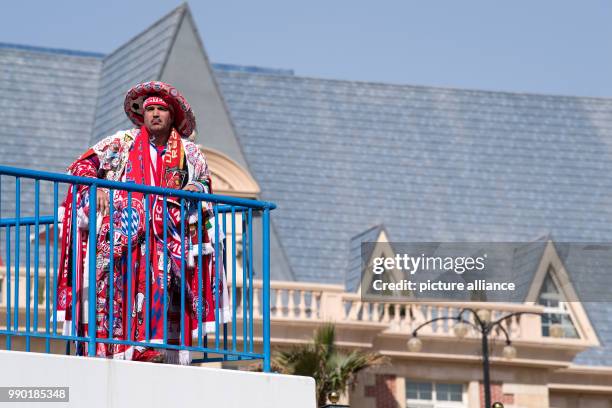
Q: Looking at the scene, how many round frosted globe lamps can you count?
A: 5